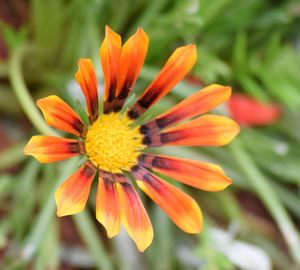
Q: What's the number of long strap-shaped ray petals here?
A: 13